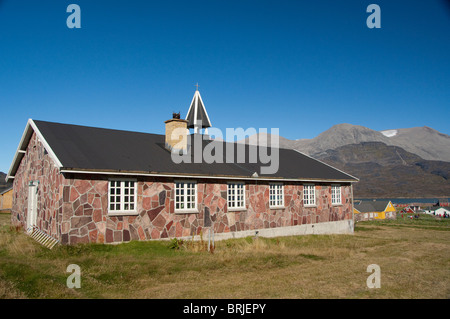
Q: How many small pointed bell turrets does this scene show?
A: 1